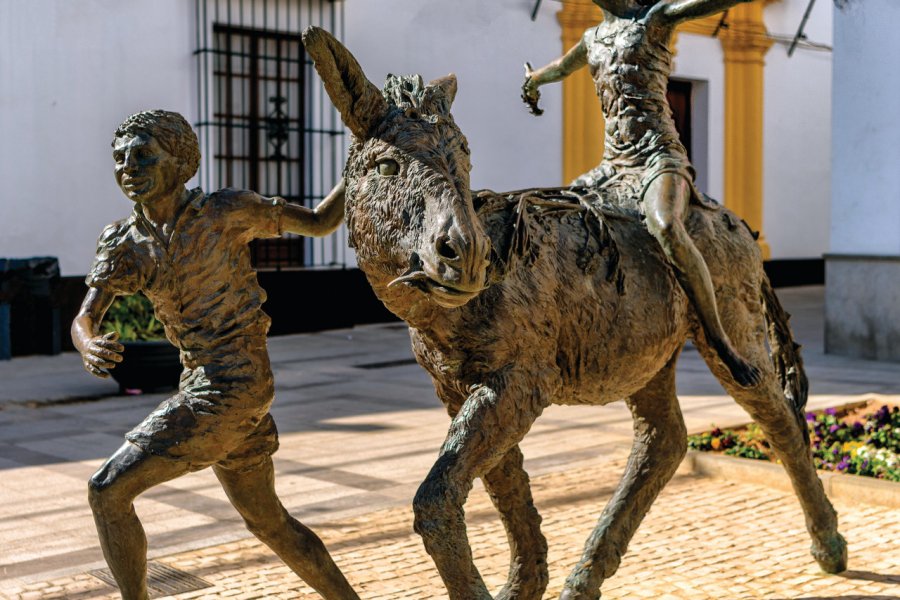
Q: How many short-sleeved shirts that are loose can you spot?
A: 1